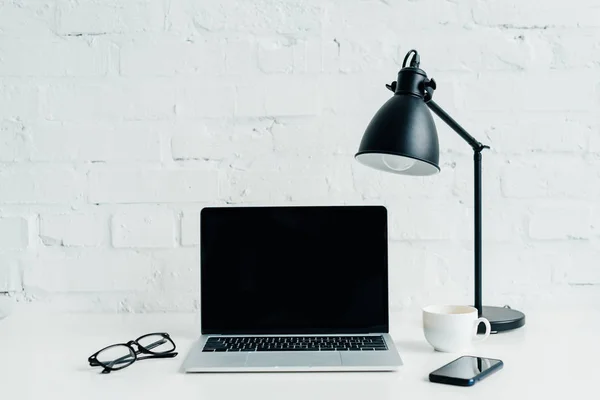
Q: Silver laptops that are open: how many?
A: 1